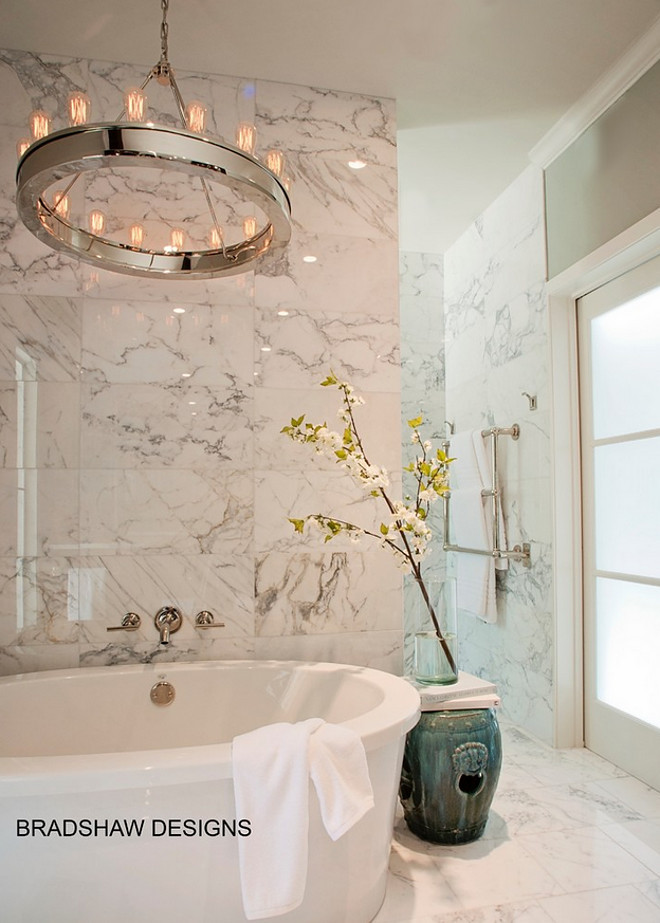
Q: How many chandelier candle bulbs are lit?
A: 14